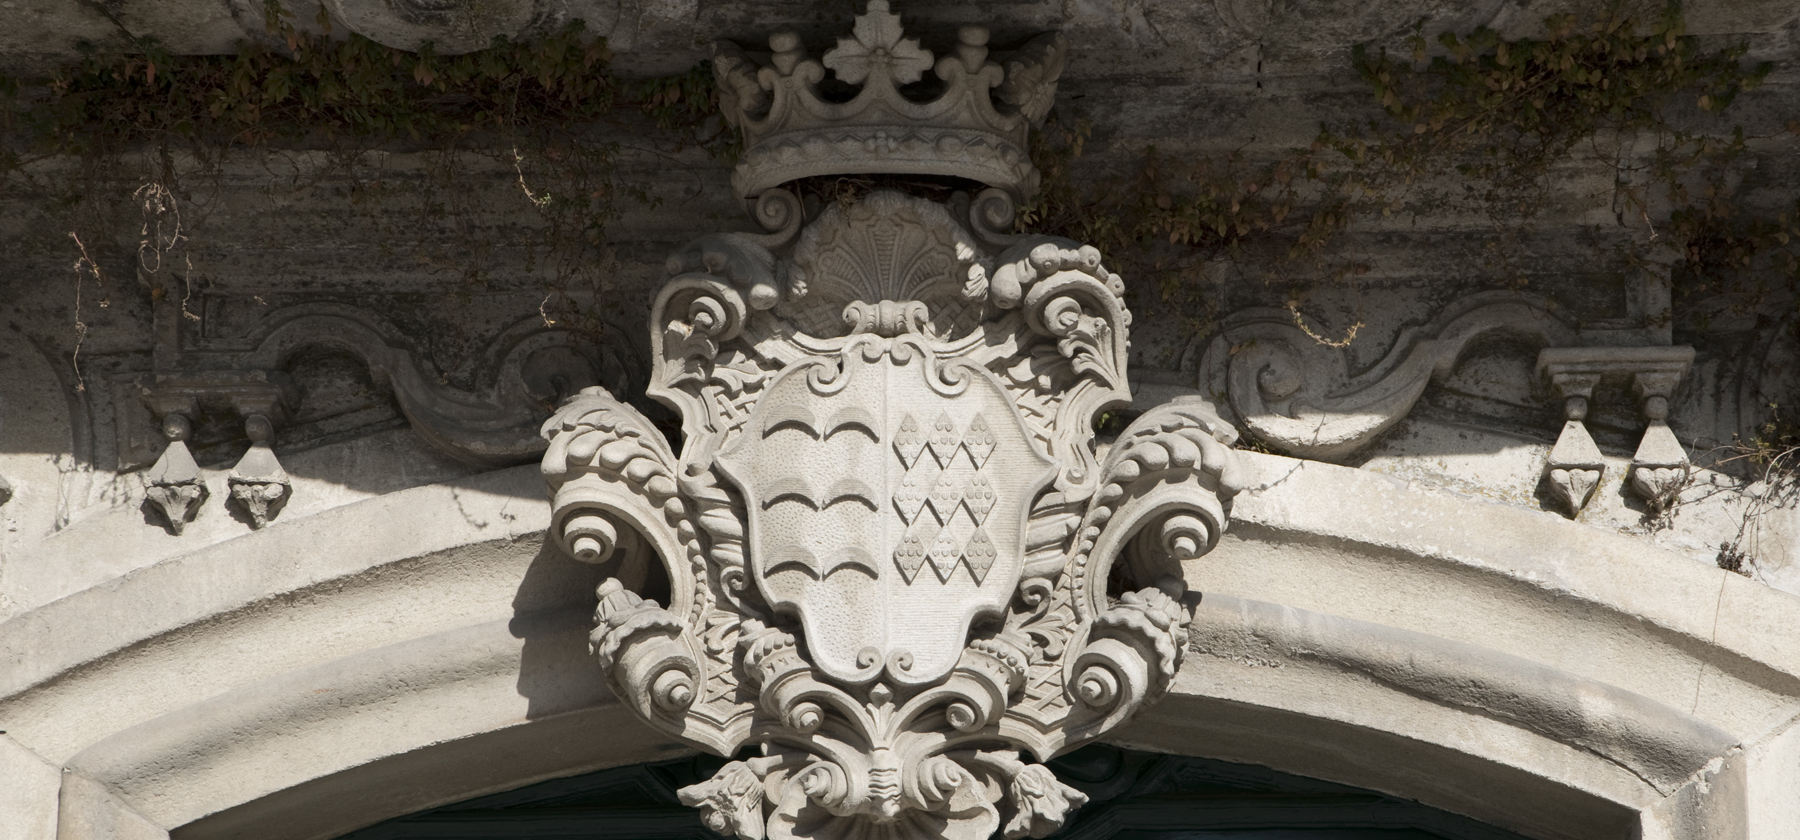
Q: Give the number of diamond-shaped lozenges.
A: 9